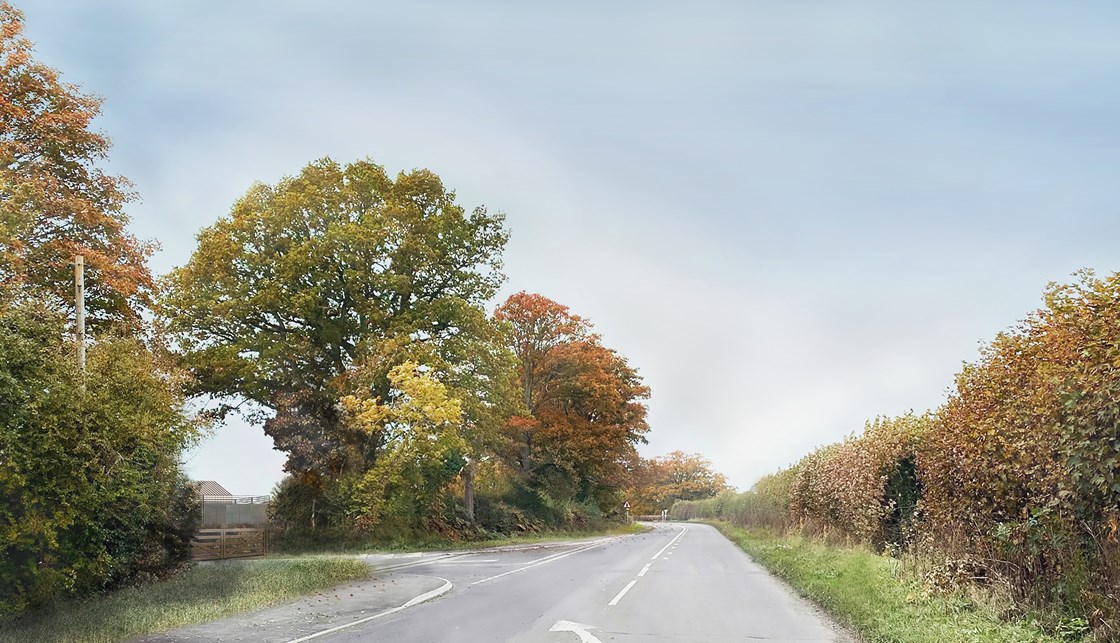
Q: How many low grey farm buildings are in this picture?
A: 1